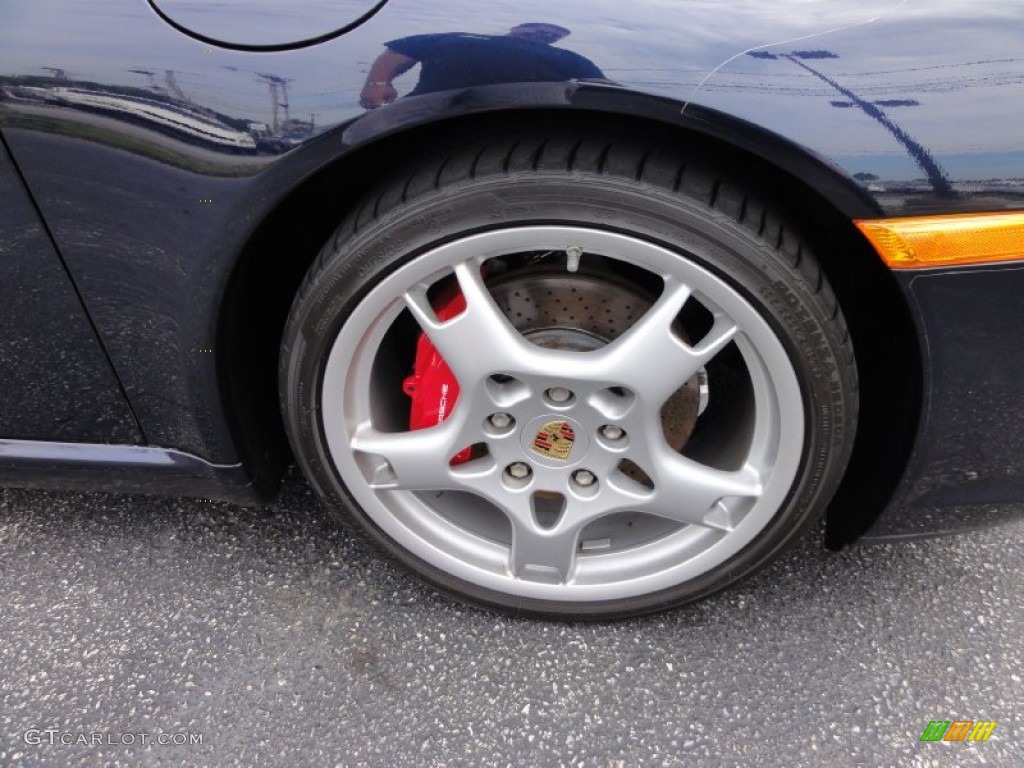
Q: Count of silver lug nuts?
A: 5